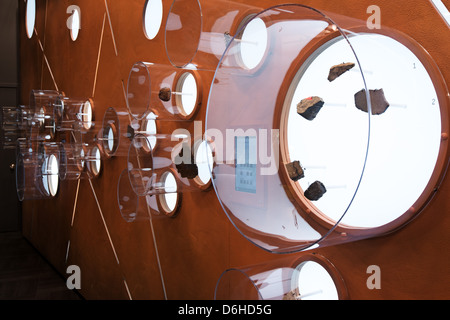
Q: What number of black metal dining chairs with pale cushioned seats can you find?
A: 0